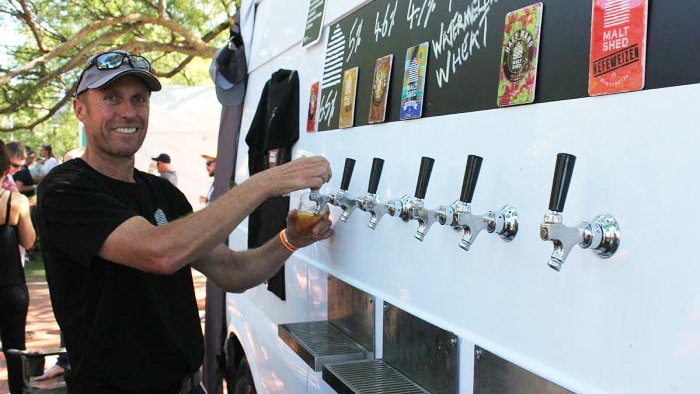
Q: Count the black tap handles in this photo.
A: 5